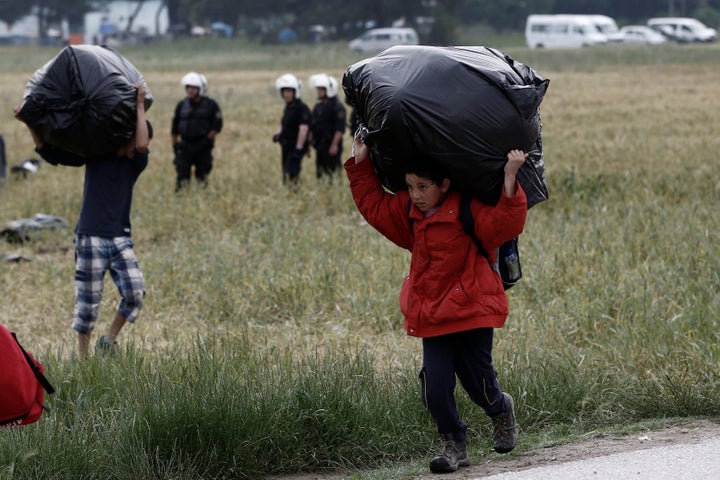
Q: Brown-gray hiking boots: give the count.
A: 2